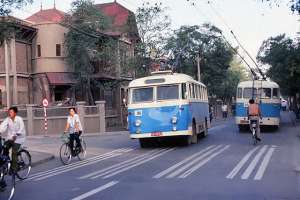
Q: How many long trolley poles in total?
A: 2